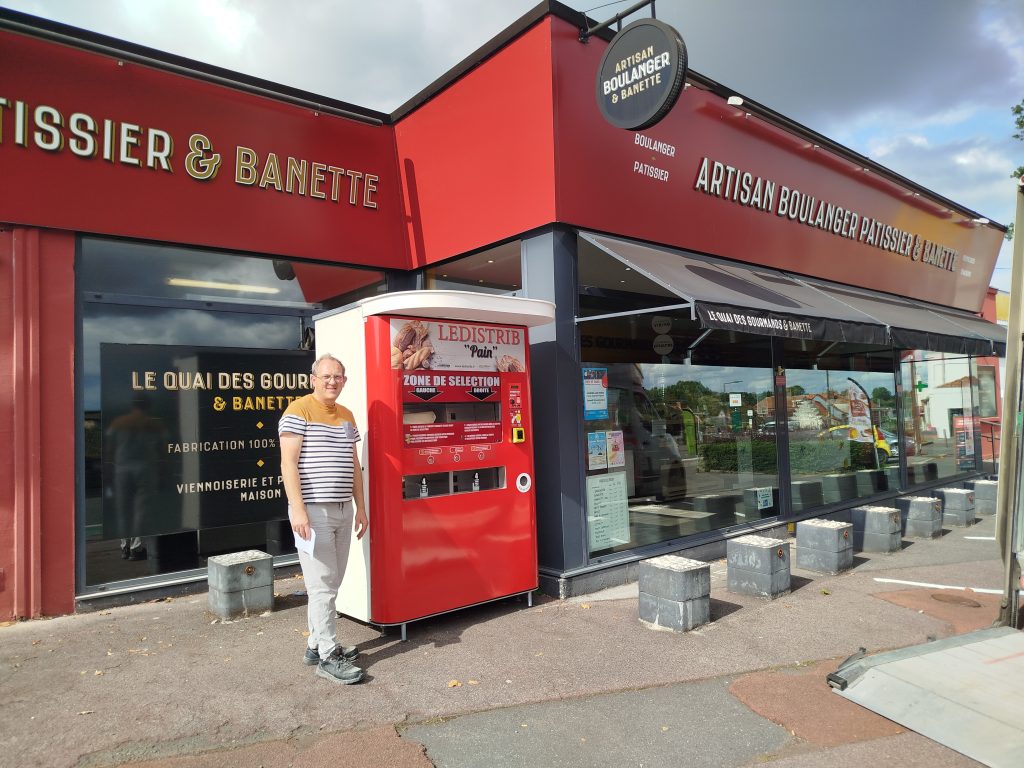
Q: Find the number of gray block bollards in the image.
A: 8